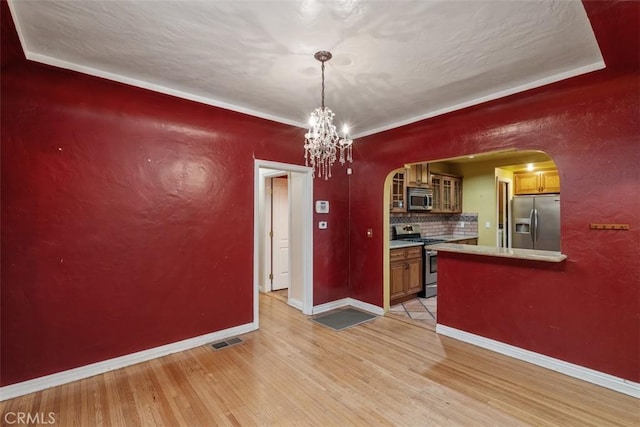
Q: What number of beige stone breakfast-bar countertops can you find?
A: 1